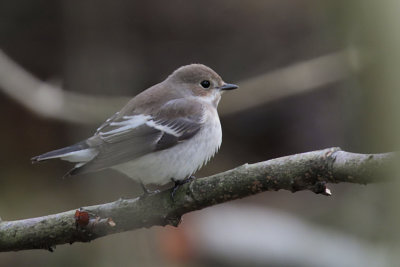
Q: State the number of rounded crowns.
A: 1